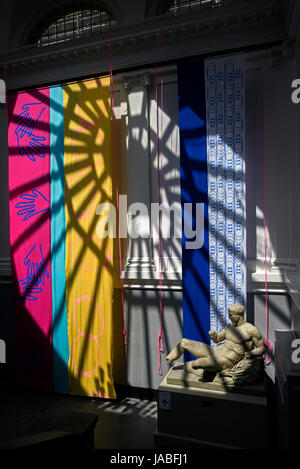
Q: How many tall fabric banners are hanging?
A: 5